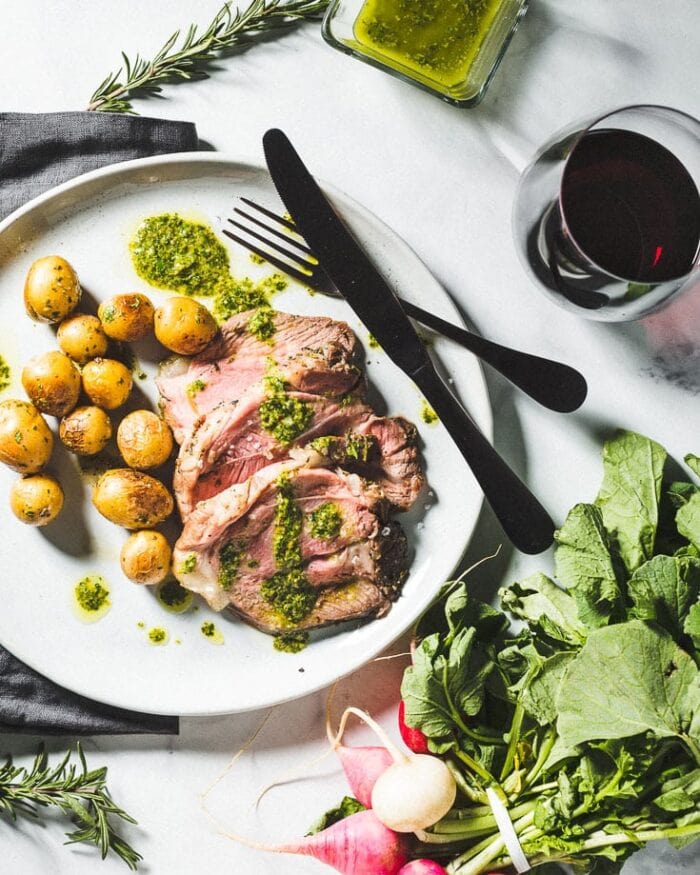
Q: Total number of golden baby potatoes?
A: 12